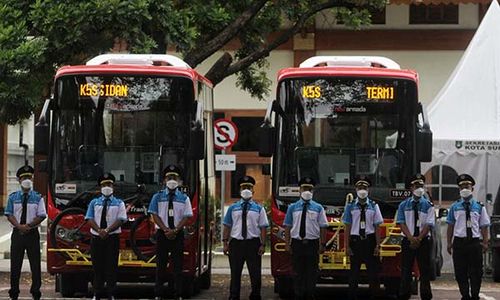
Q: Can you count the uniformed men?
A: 8